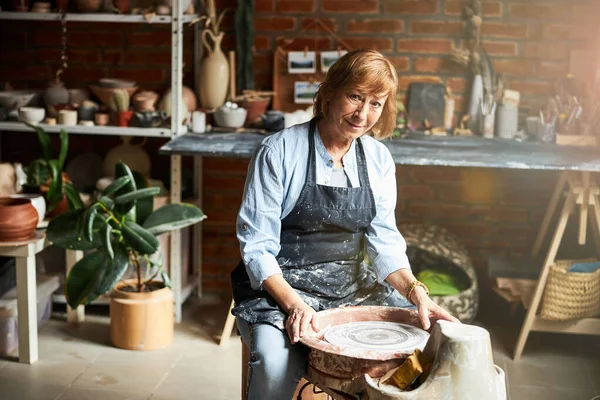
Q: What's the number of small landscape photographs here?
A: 3